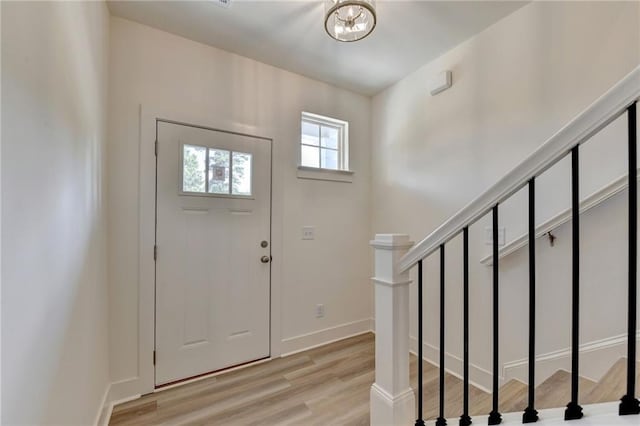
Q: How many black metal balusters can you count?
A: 7